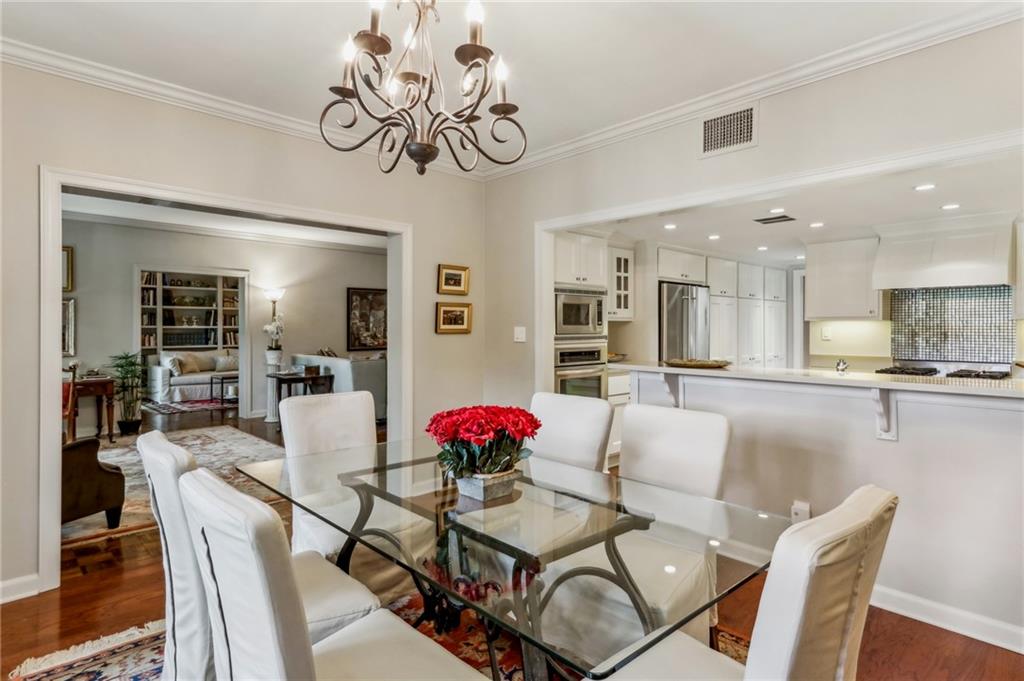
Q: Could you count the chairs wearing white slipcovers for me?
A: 6